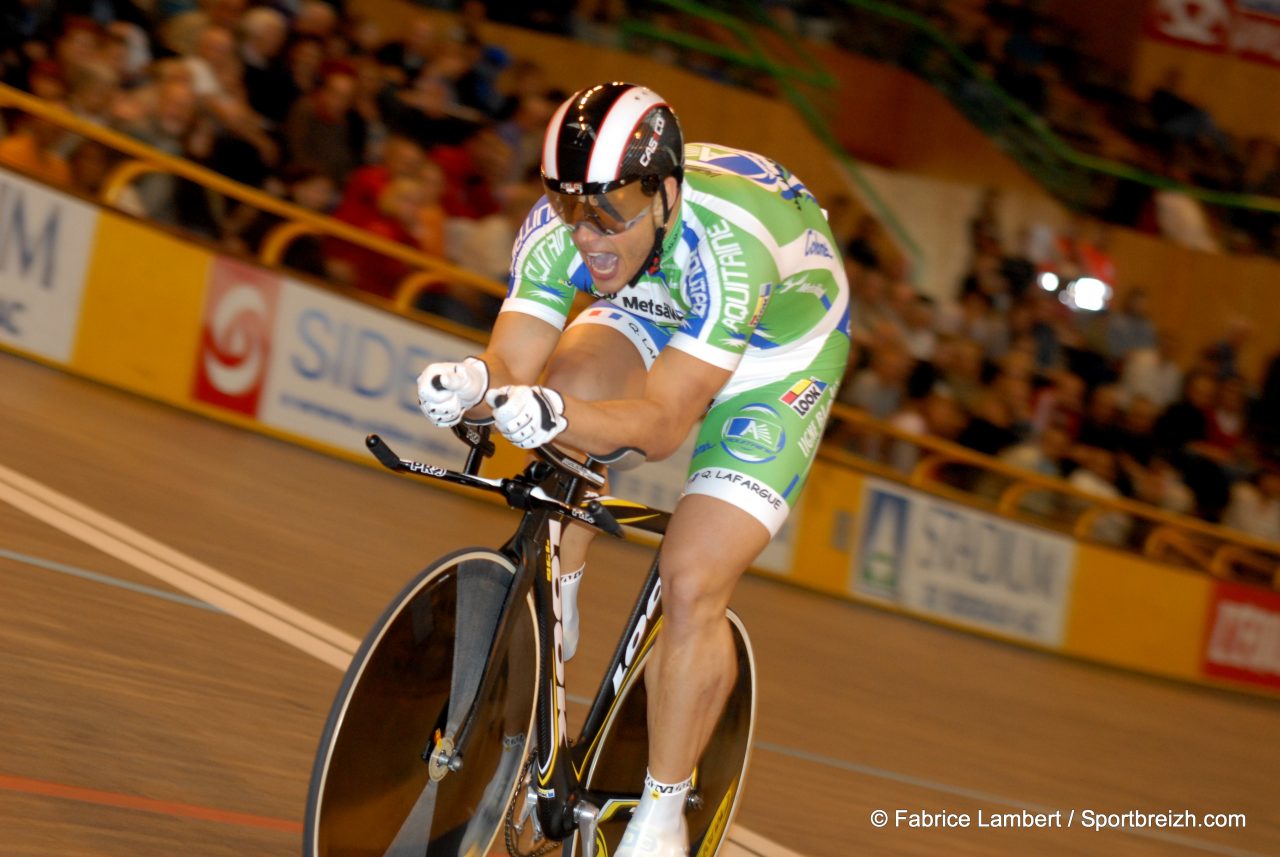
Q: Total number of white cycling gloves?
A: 2